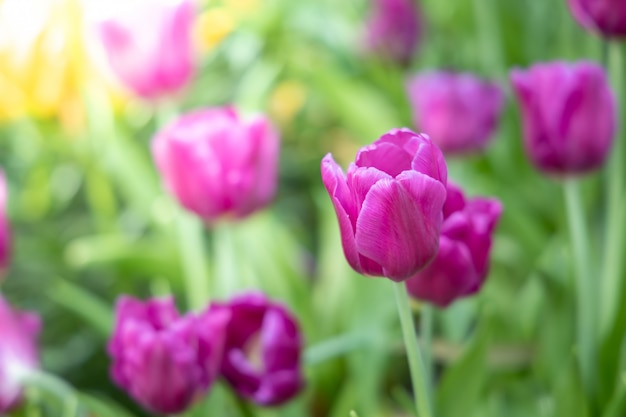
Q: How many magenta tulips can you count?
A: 12